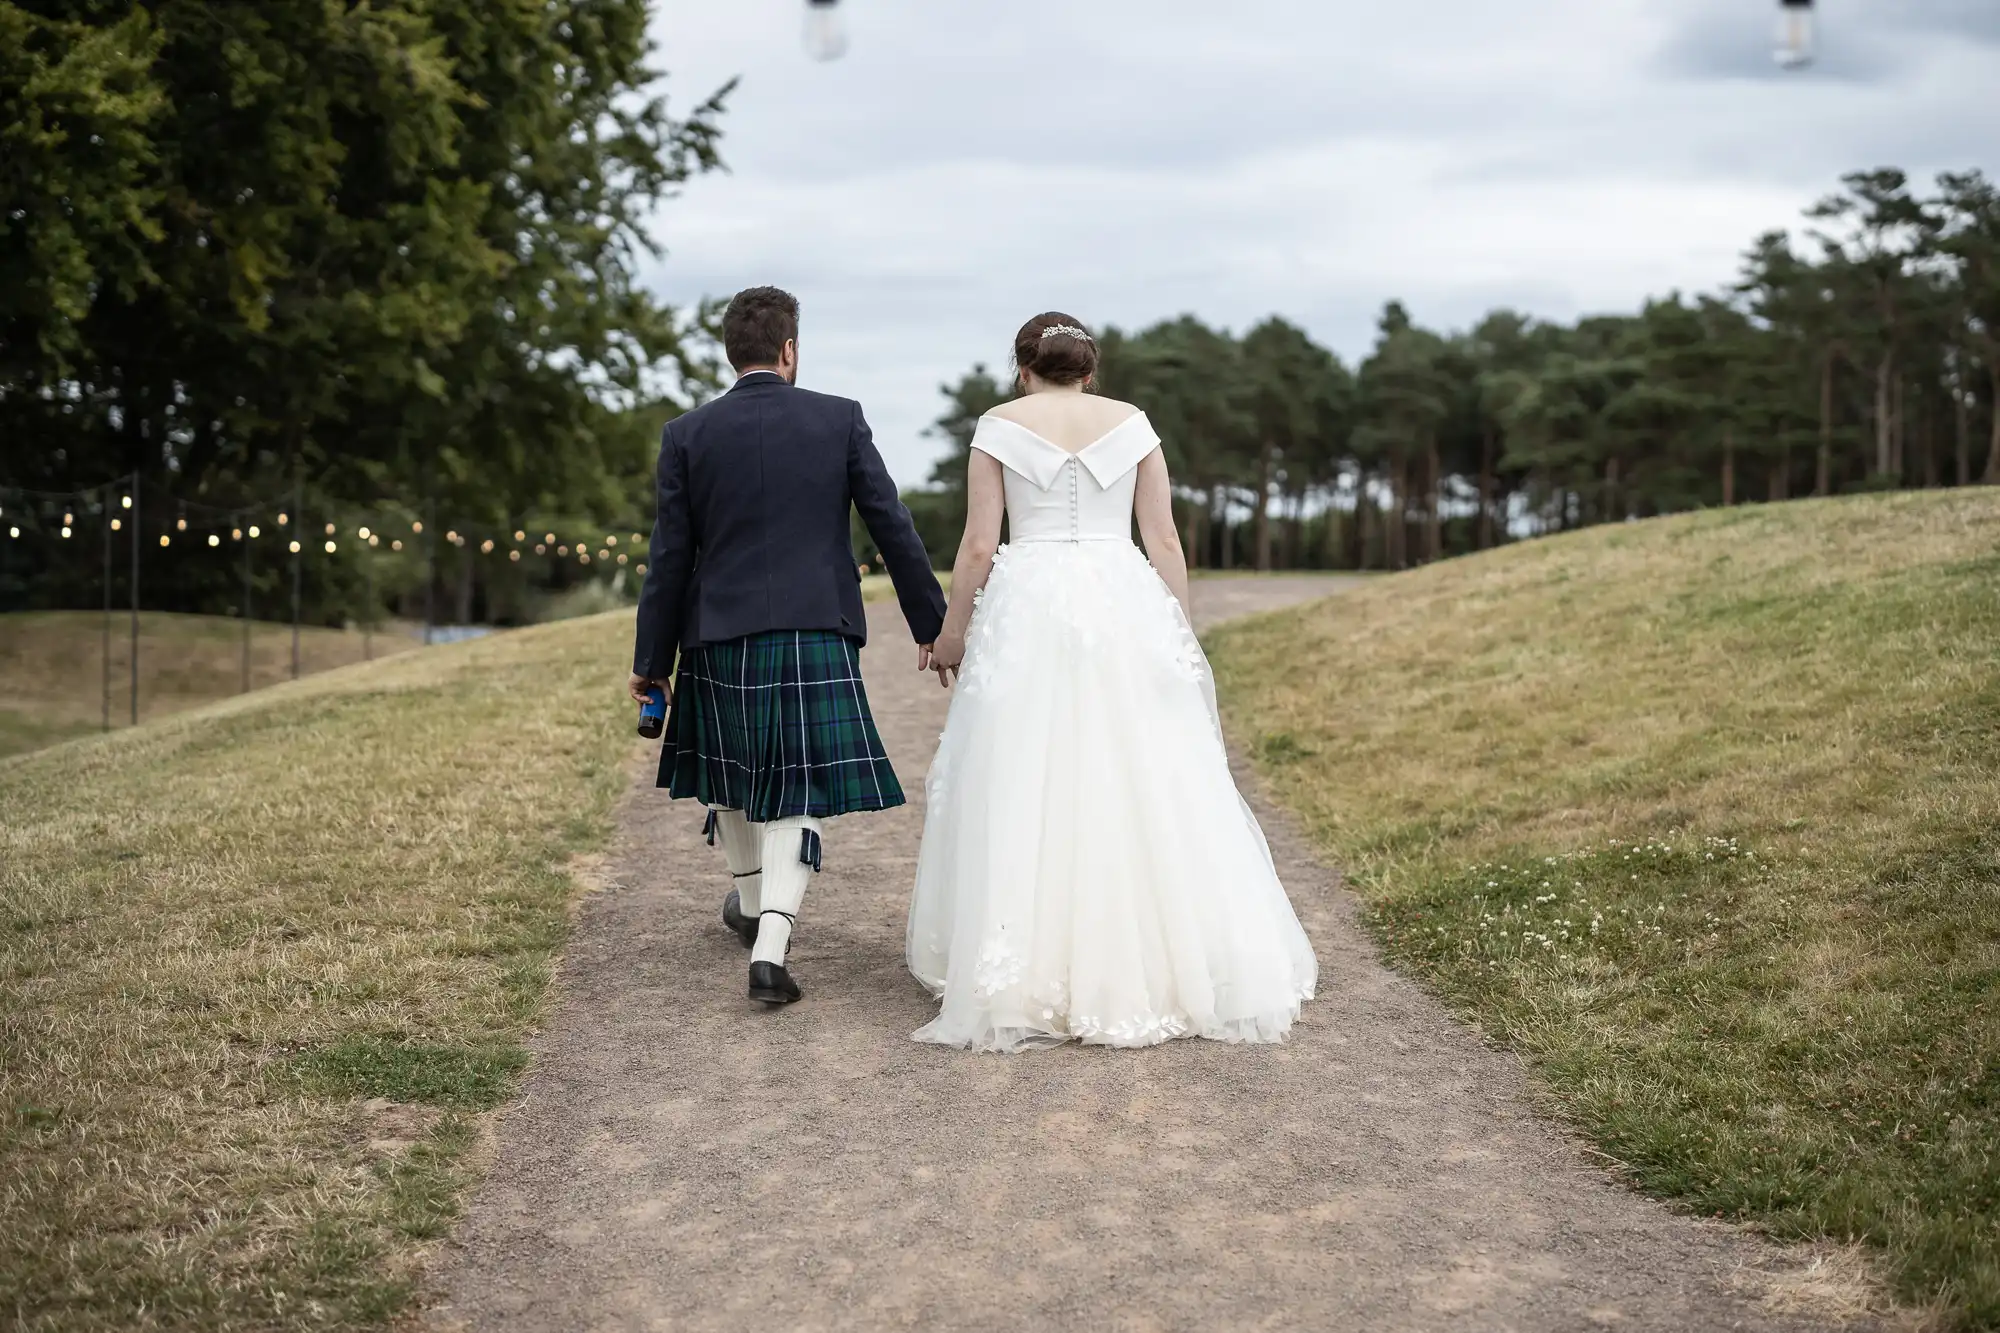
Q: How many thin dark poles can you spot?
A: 6